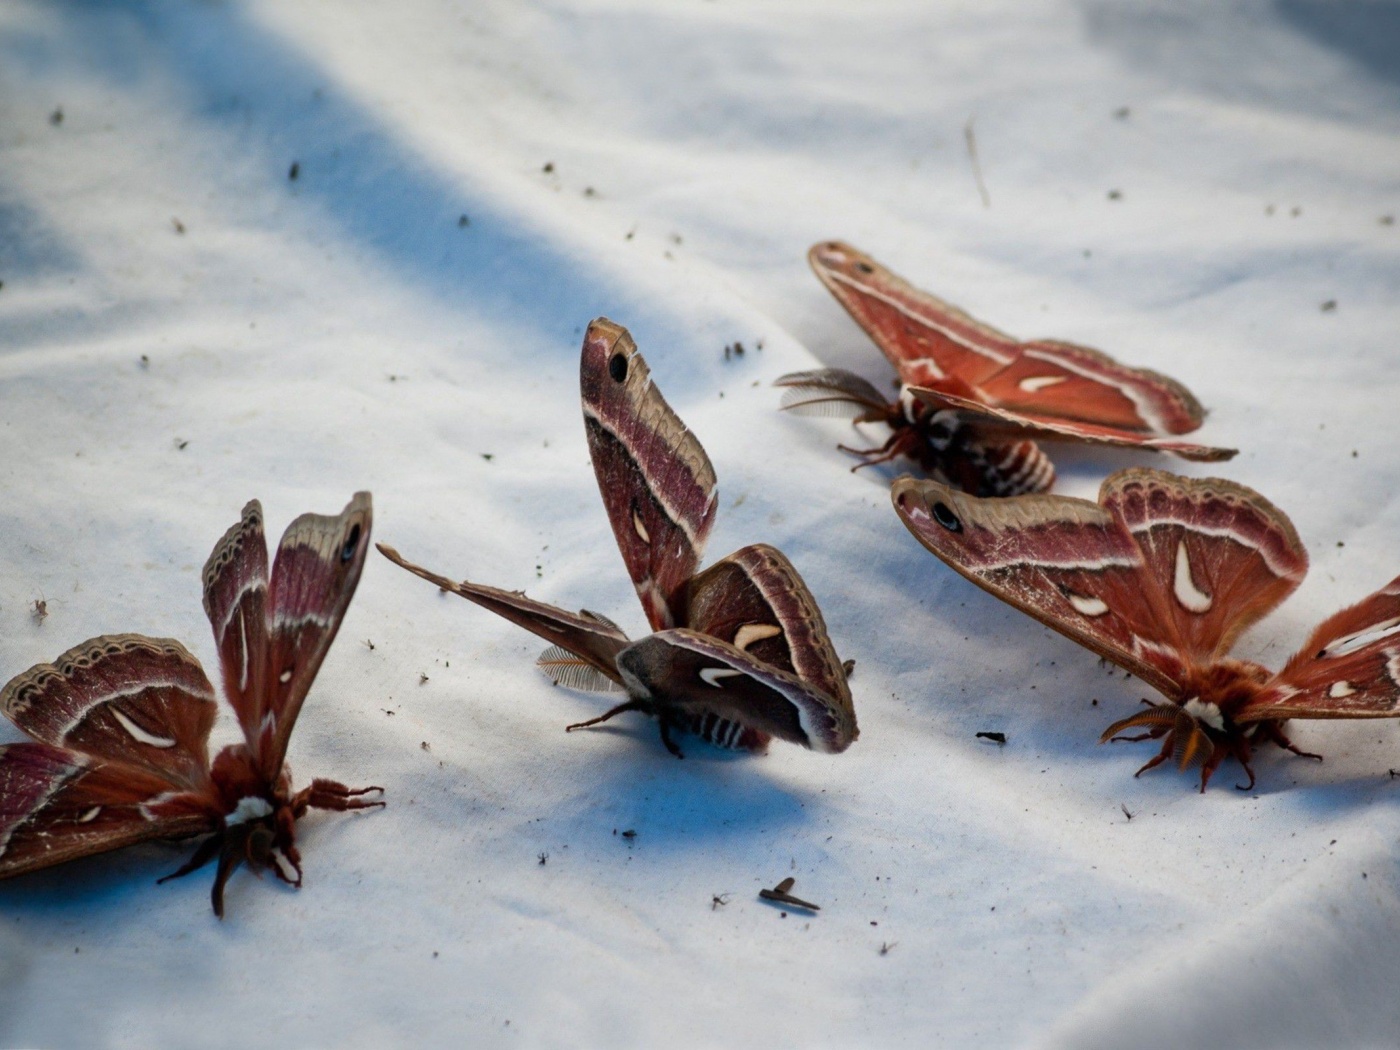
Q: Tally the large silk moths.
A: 4